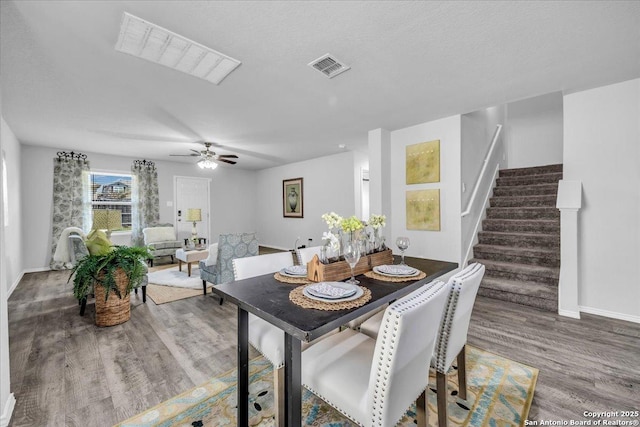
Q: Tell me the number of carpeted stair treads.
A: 10